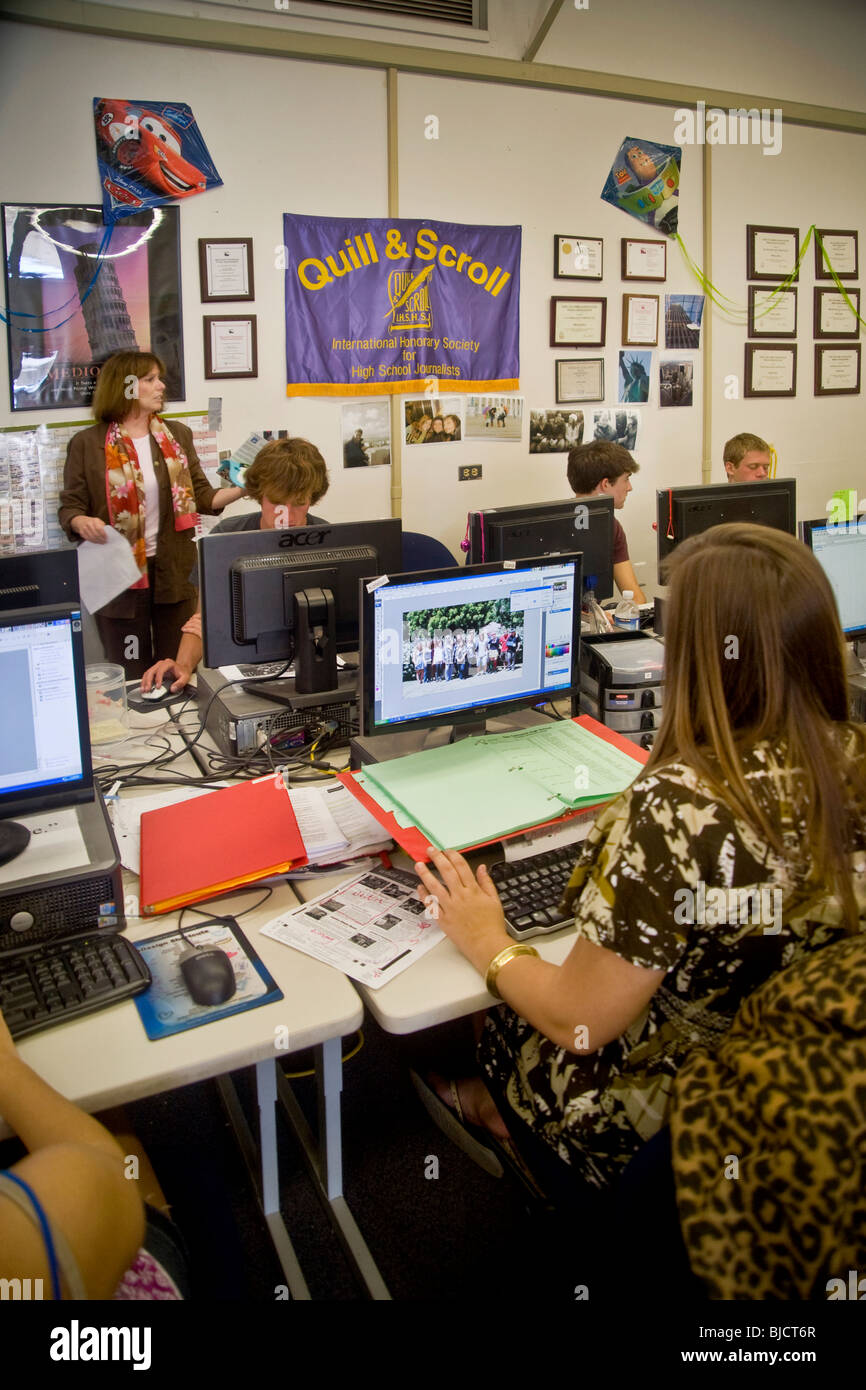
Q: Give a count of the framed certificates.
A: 13